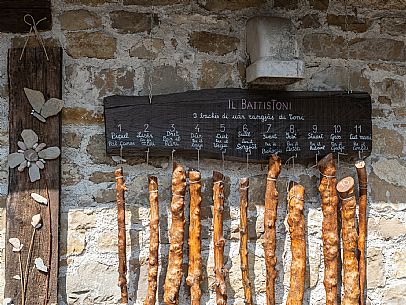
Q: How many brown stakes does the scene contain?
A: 11